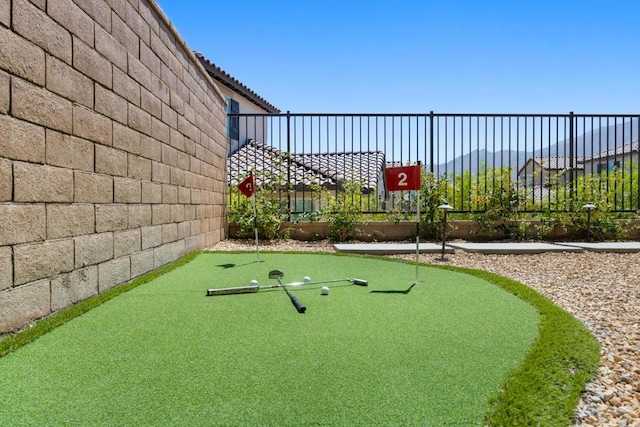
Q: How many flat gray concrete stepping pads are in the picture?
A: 3